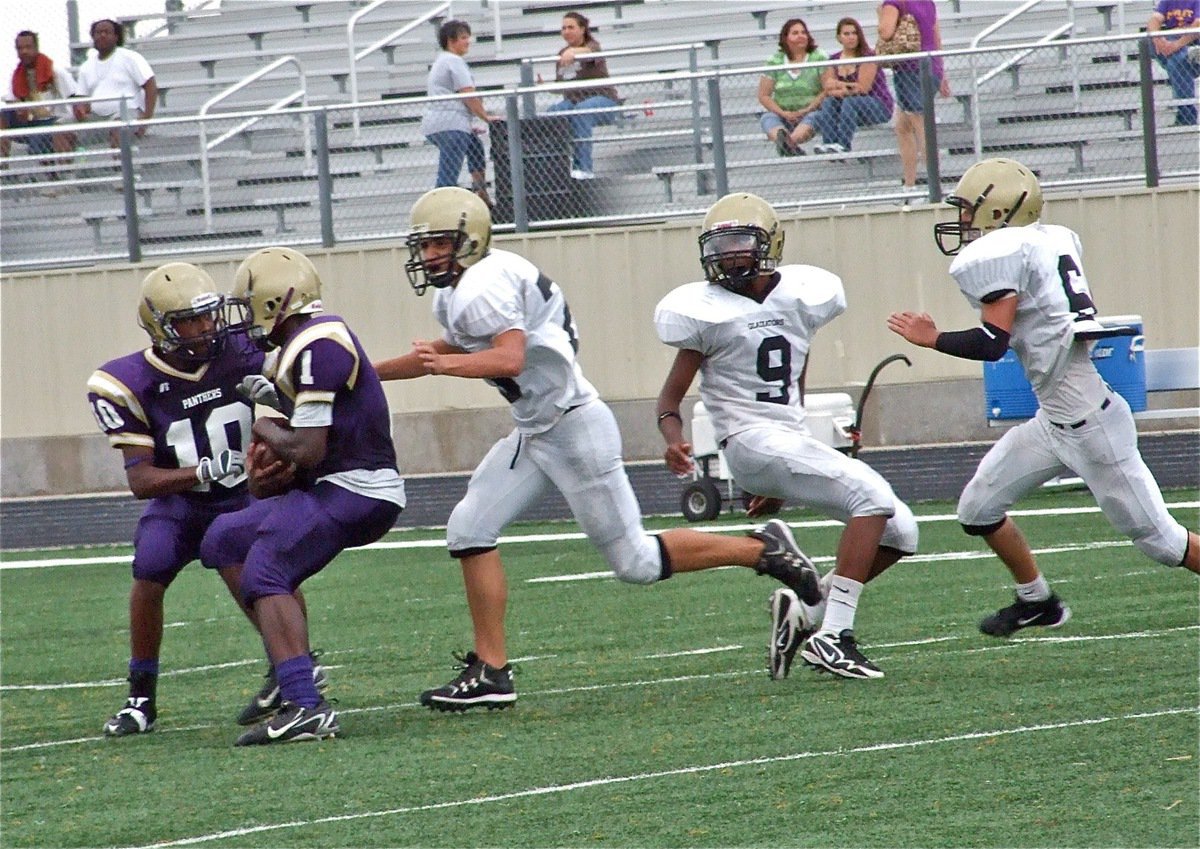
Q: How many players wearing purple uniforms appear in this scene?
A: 2